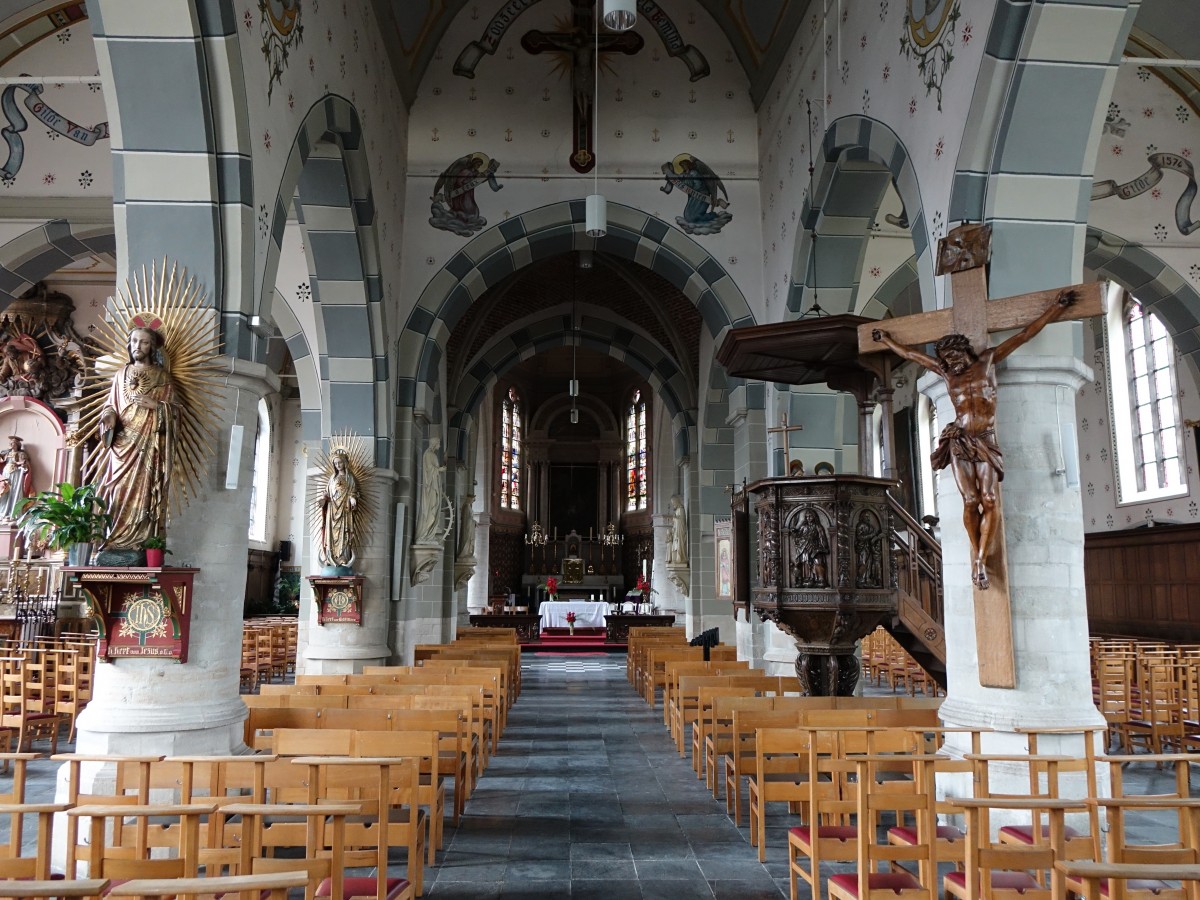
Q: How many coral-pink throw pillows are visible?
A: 0